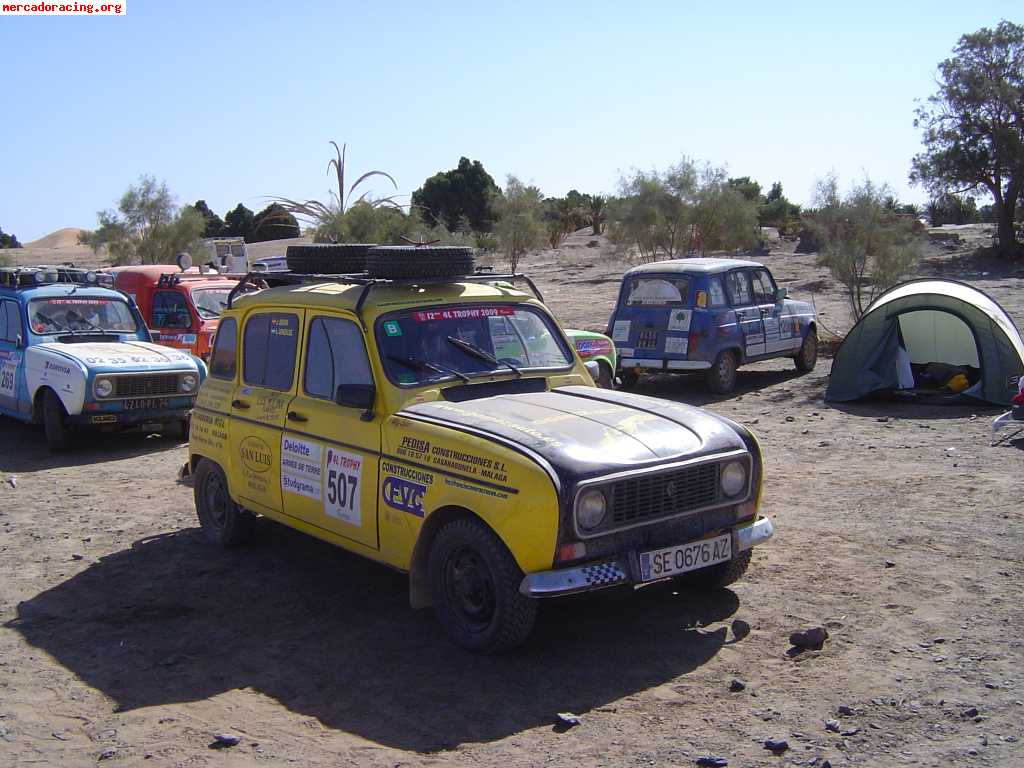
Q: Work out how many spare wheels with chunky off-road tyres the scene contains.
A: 2